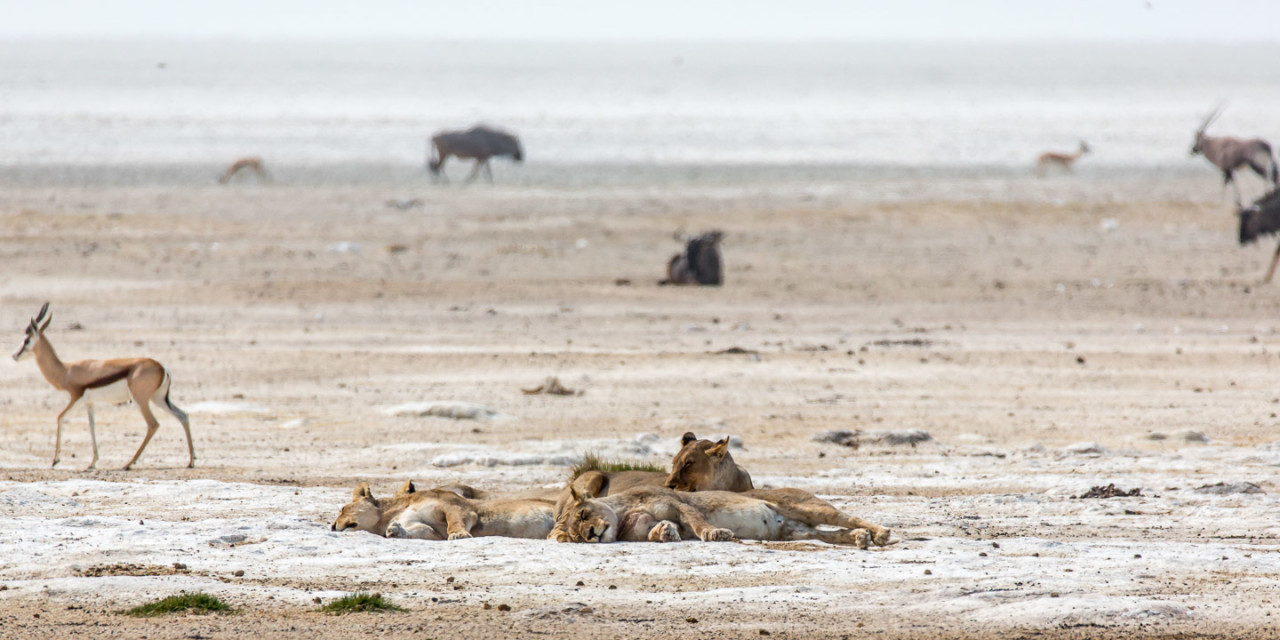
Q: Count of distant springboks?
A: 2